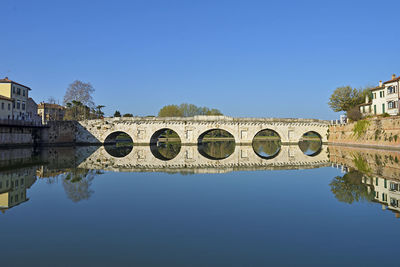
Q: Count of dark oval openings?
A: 5